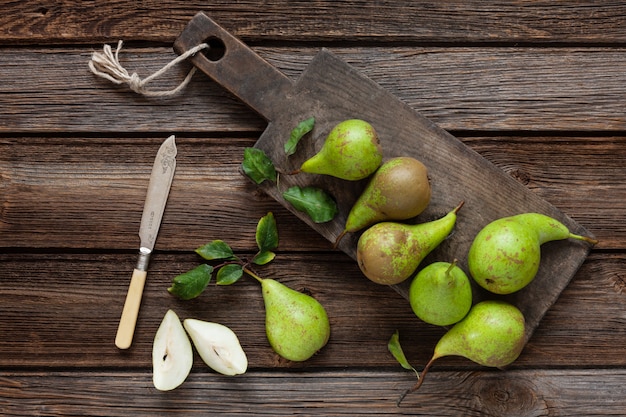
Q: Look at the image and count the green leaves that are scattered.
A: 9